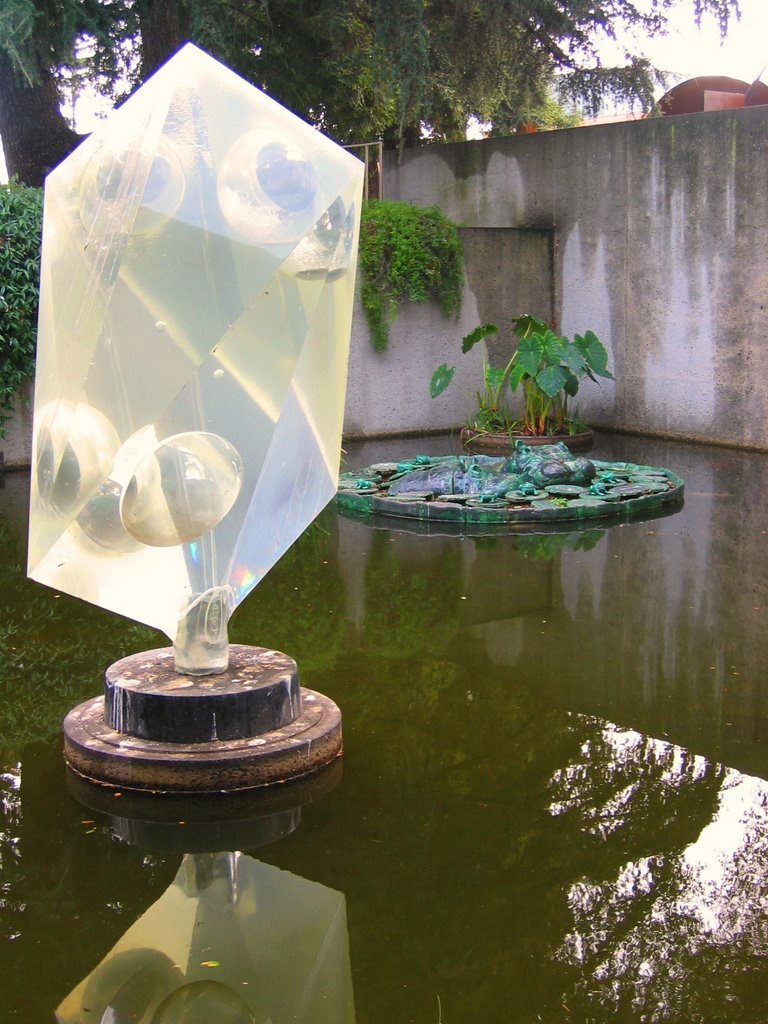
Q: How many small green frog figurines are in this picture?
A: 7